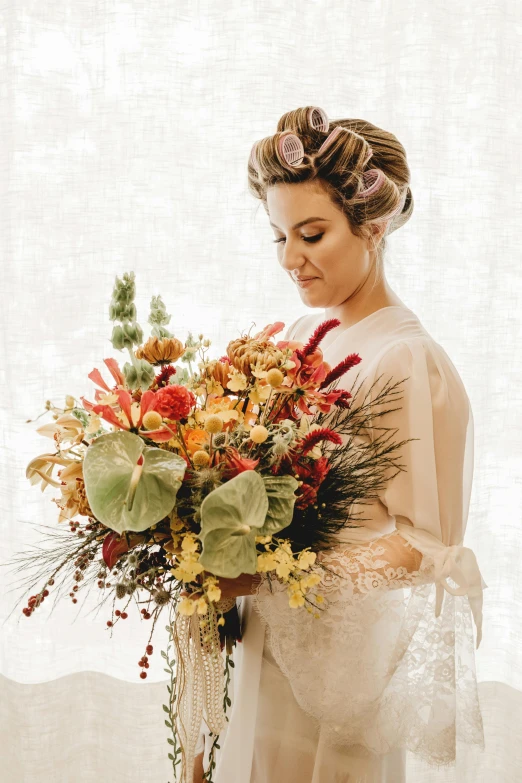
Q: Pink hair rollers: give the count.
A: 4